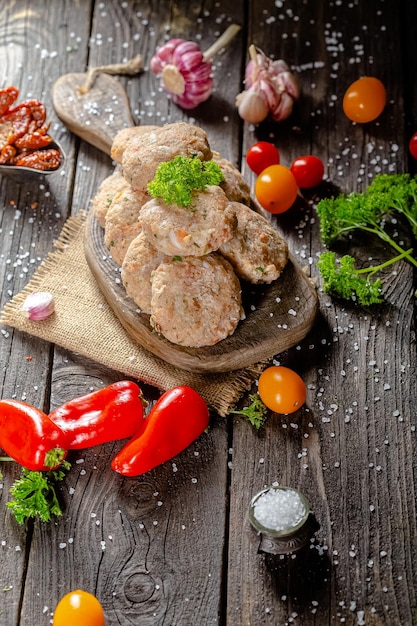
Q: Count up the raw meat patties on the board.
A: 9